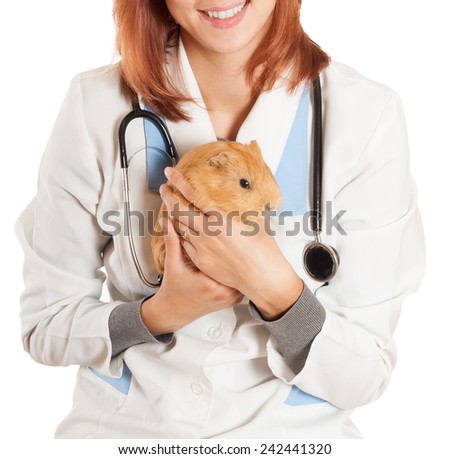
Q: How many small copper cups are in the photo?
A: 0